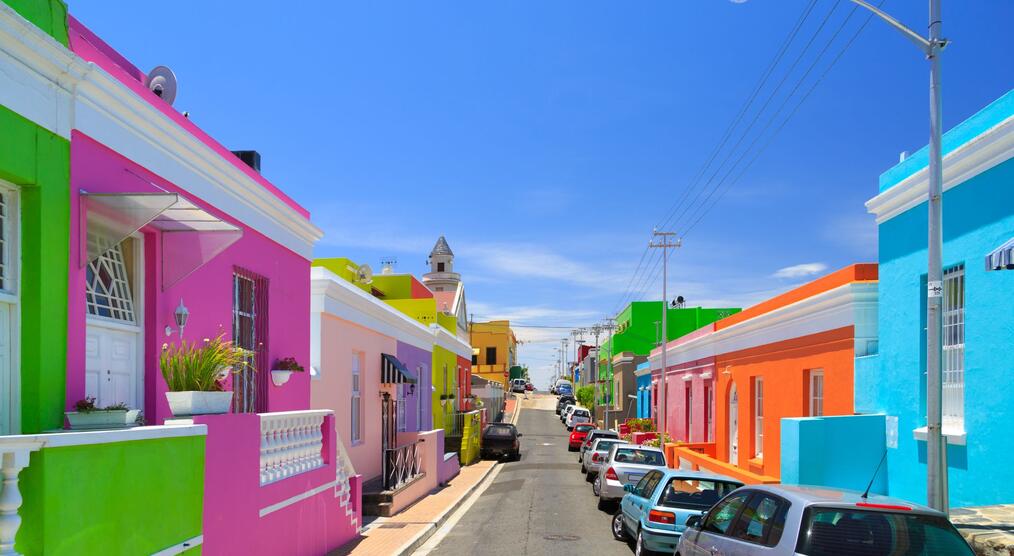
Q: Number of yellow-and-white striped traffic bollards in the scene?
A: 0